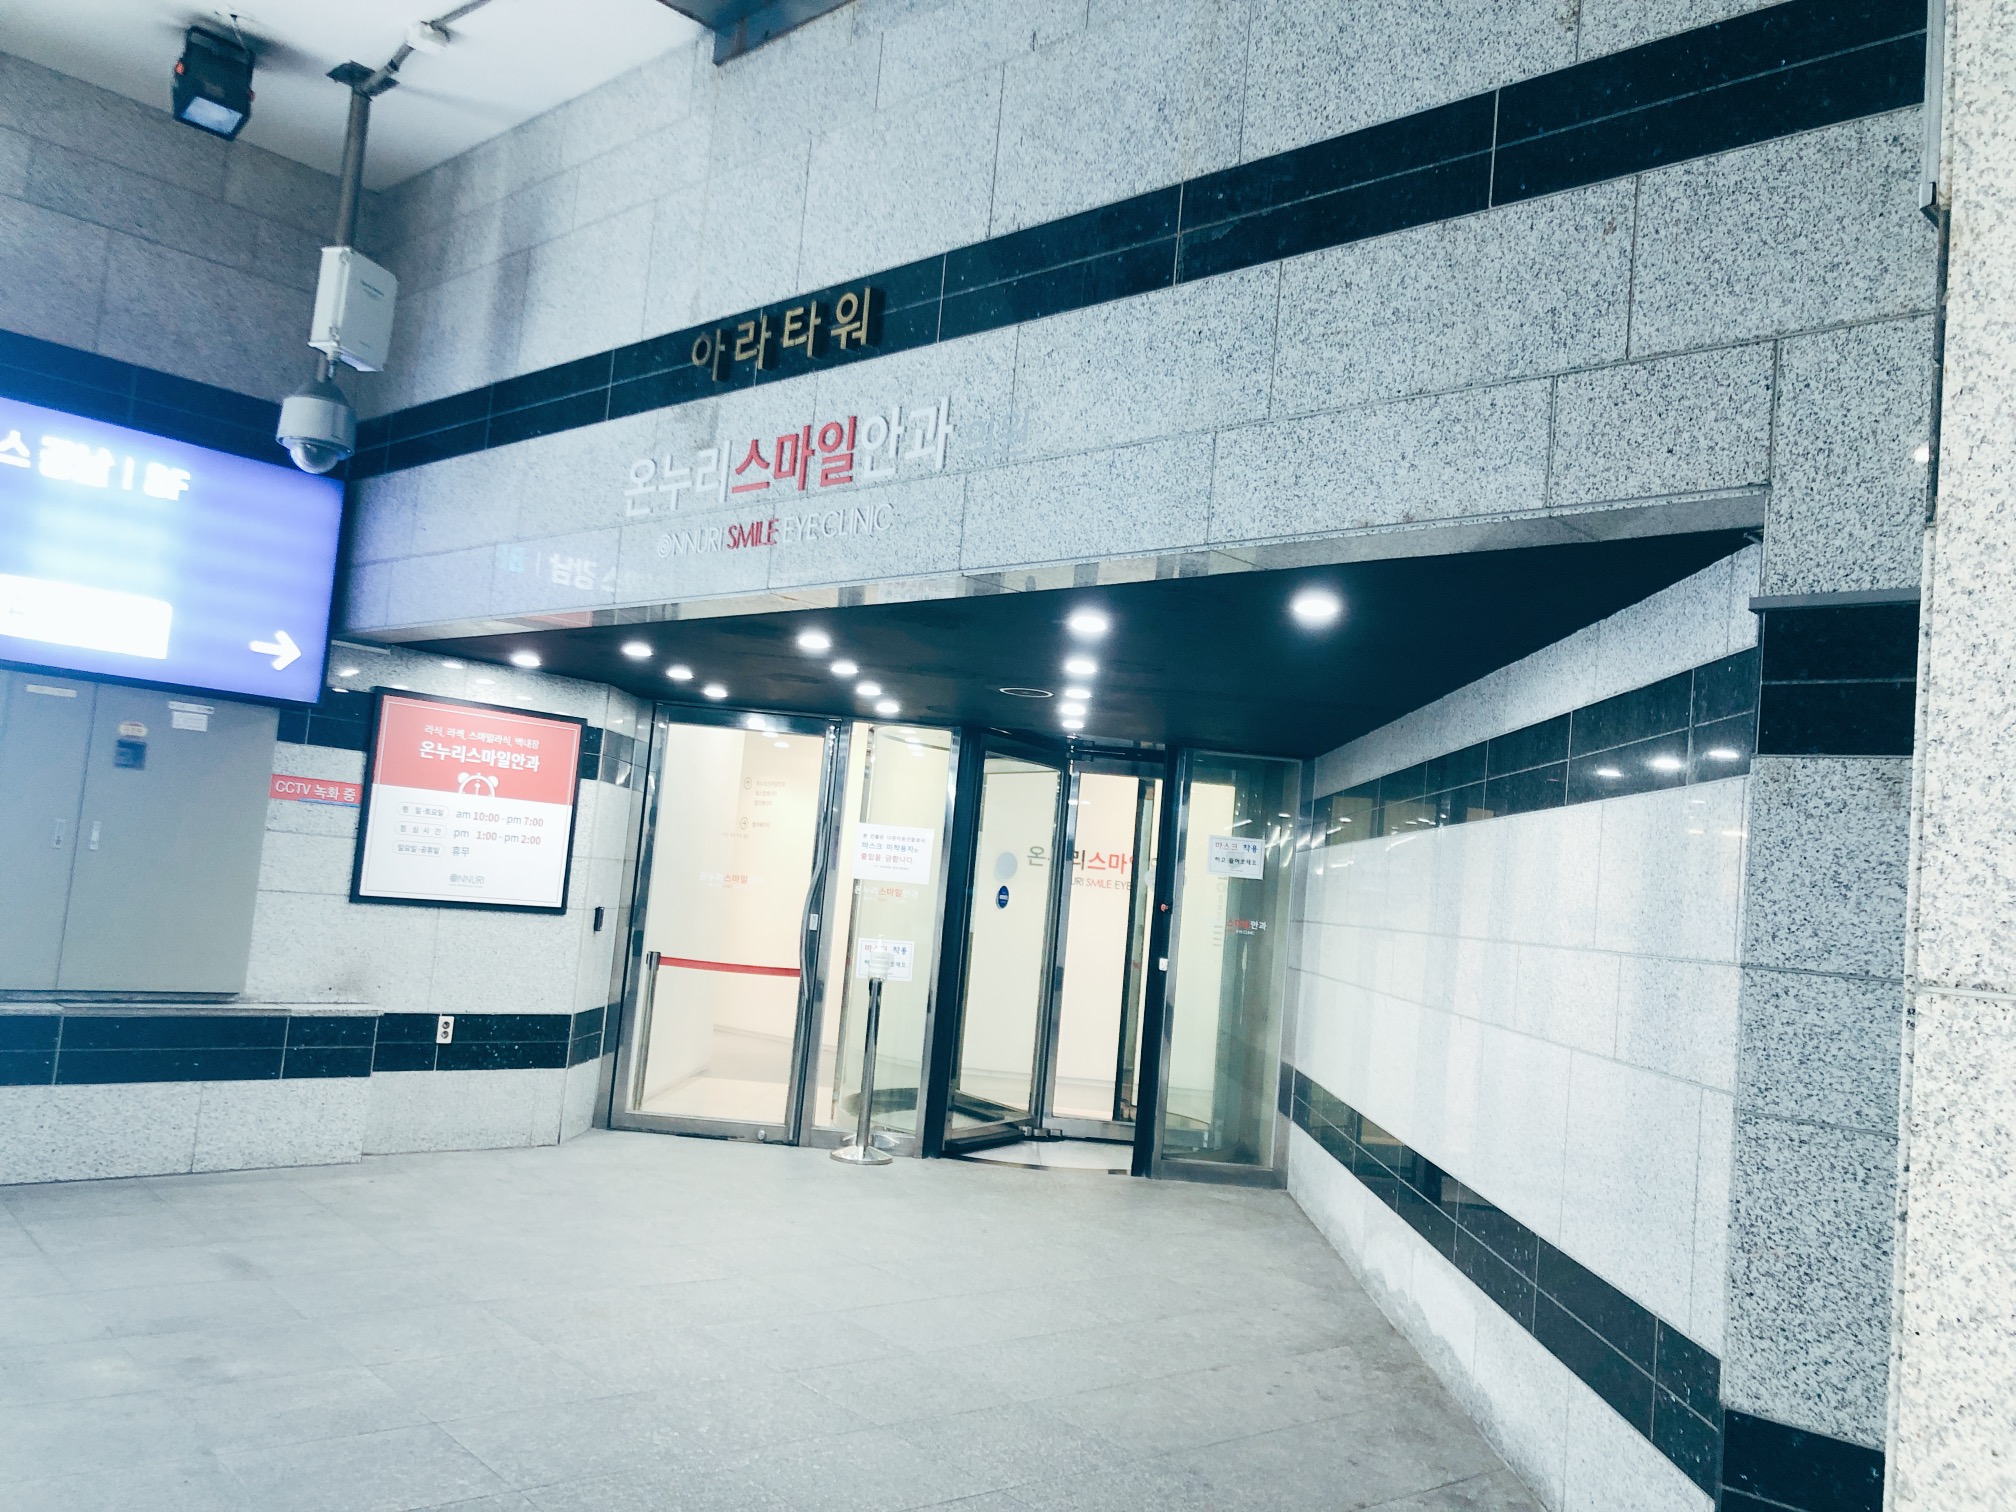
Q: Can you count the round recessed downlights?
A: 14